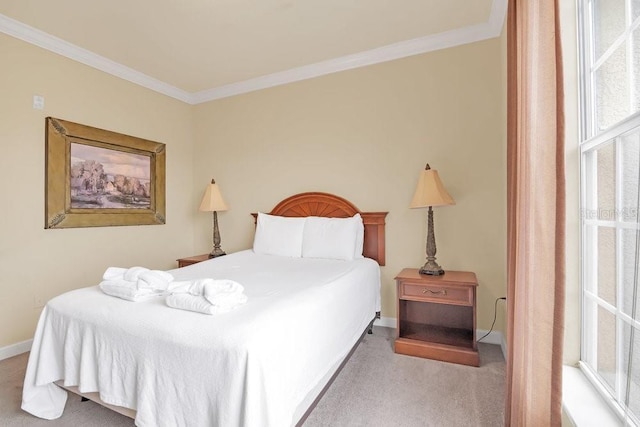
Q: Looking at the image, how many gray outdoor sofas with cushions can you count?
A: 0